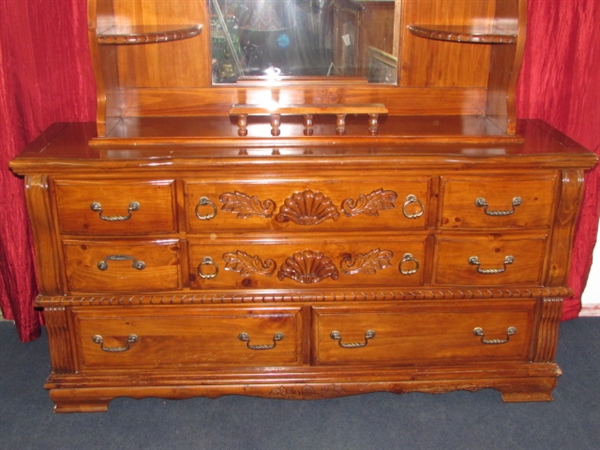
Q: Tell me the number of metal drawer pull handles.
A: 12